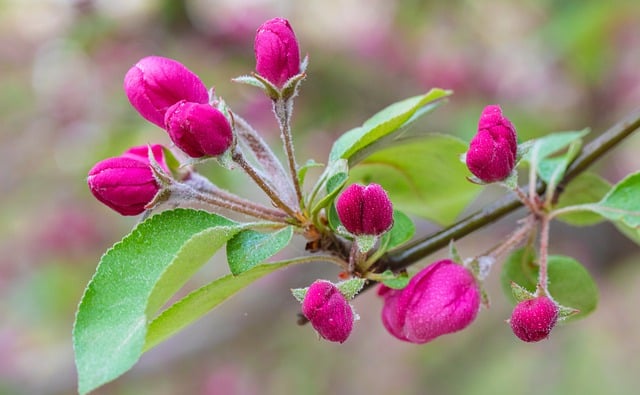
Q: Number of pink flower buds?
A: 10